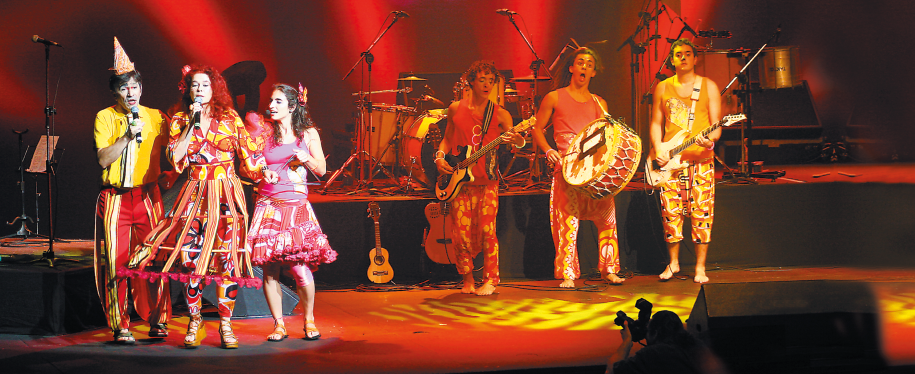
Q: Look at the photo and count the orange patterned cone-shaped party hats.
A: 1